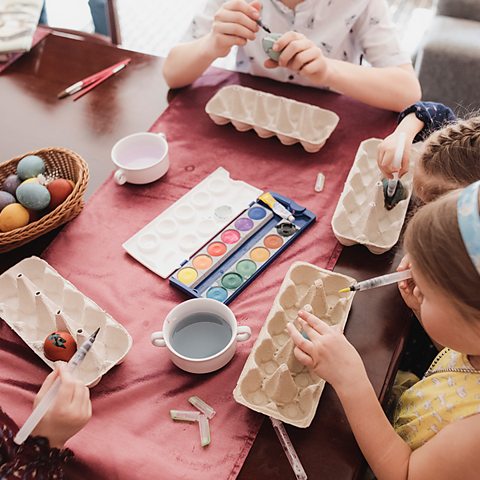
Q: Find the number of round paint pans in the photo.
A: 12